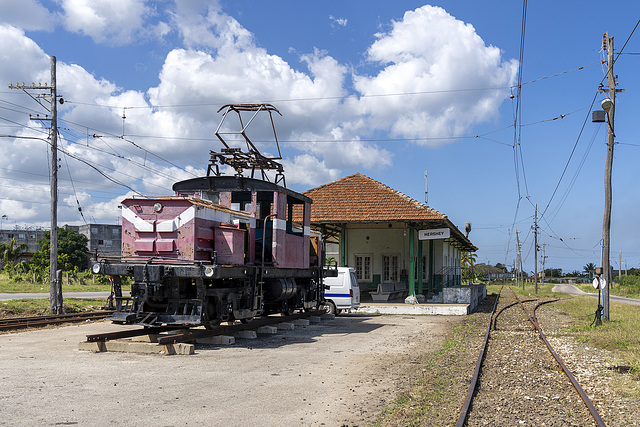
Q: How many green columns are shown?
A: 4